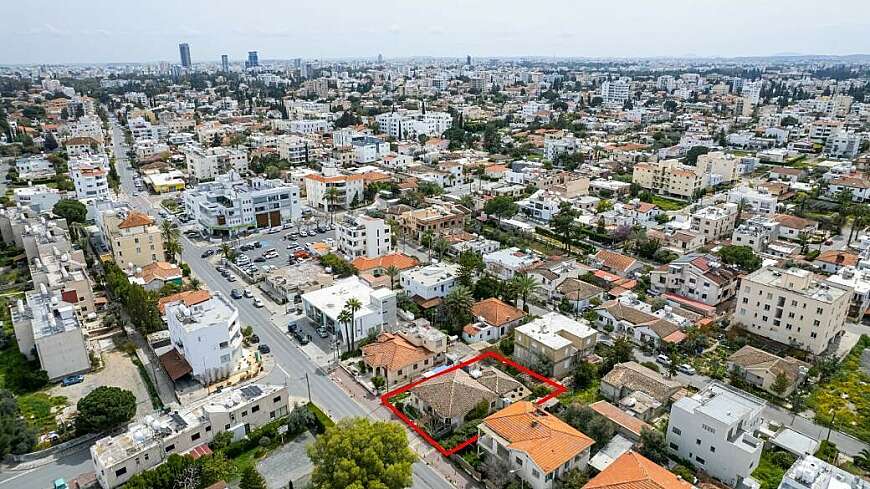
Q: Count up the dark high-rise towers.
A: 3